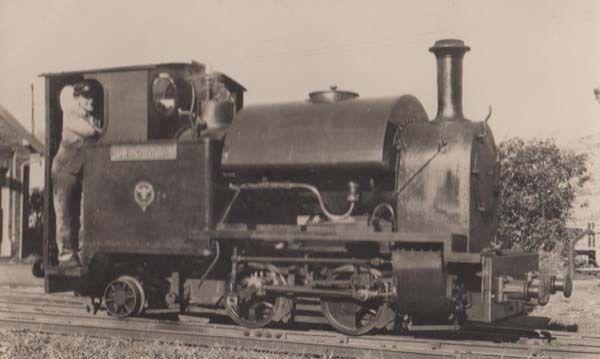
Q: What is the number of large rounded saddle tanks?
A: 1